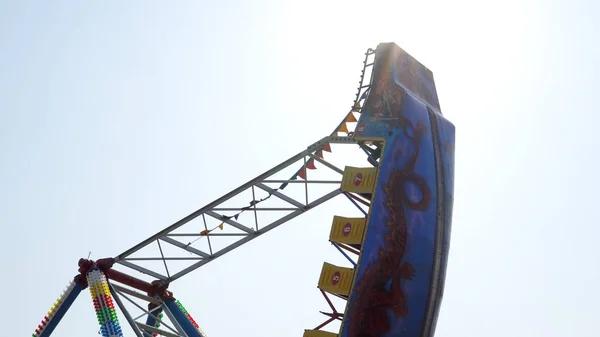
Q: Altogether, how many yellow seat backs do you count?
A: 4